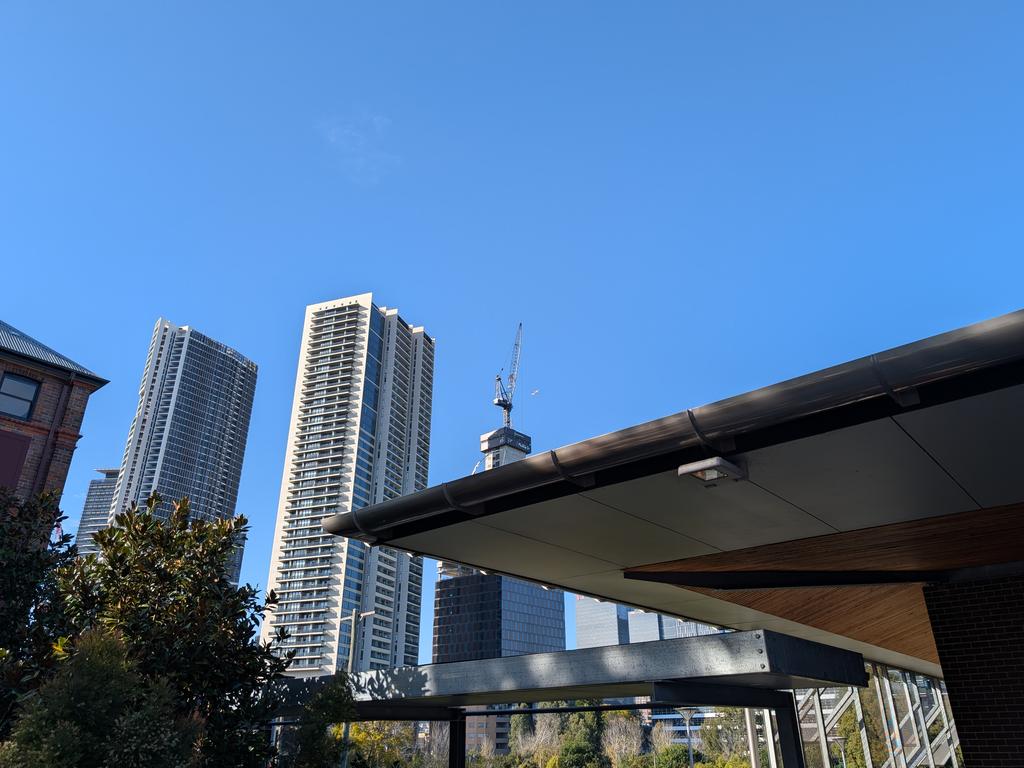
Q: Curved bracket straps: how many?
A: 5